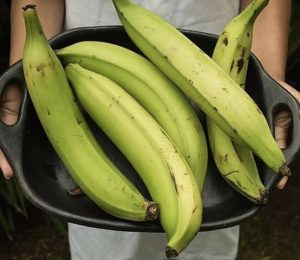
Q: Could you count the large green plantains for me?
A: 5